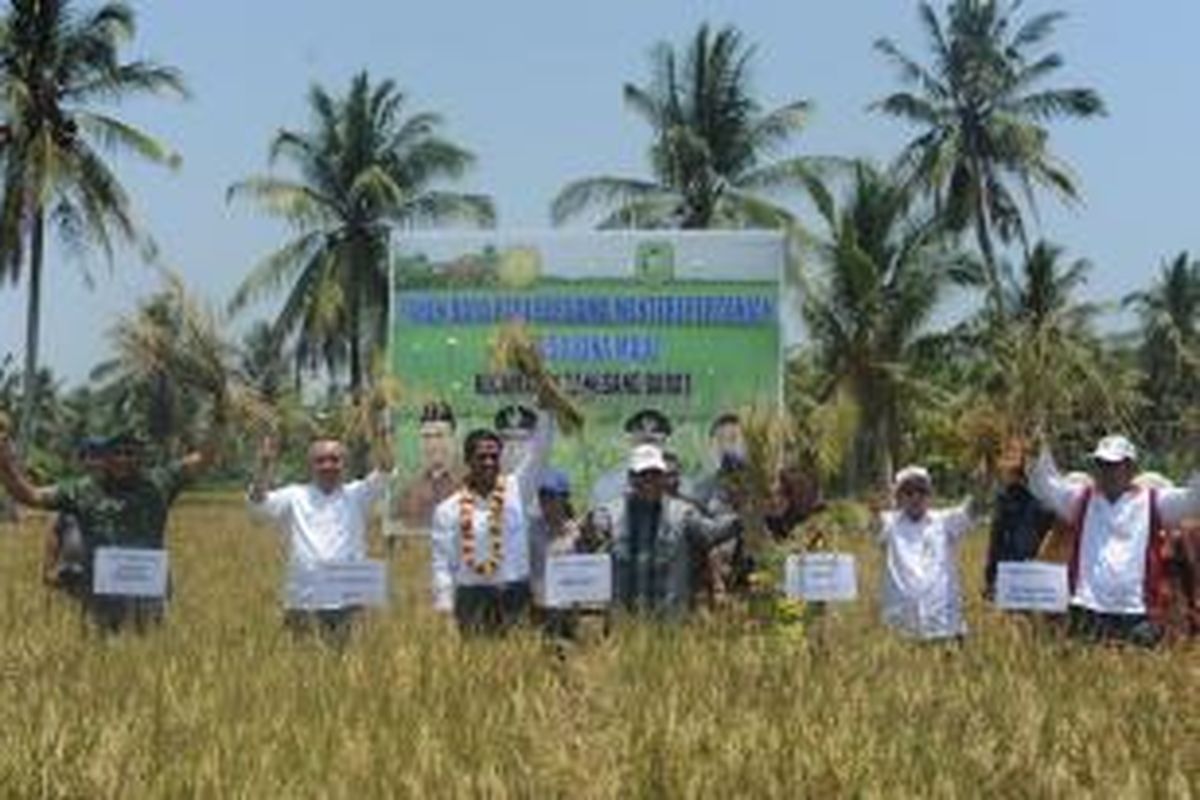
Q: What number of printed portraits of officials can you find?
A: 4